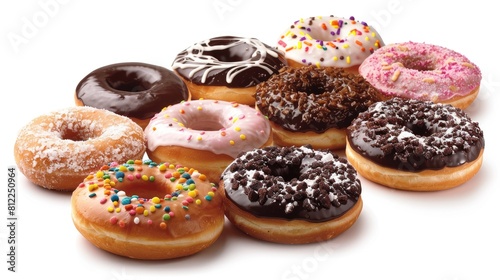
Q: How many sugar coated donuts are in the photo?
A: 1